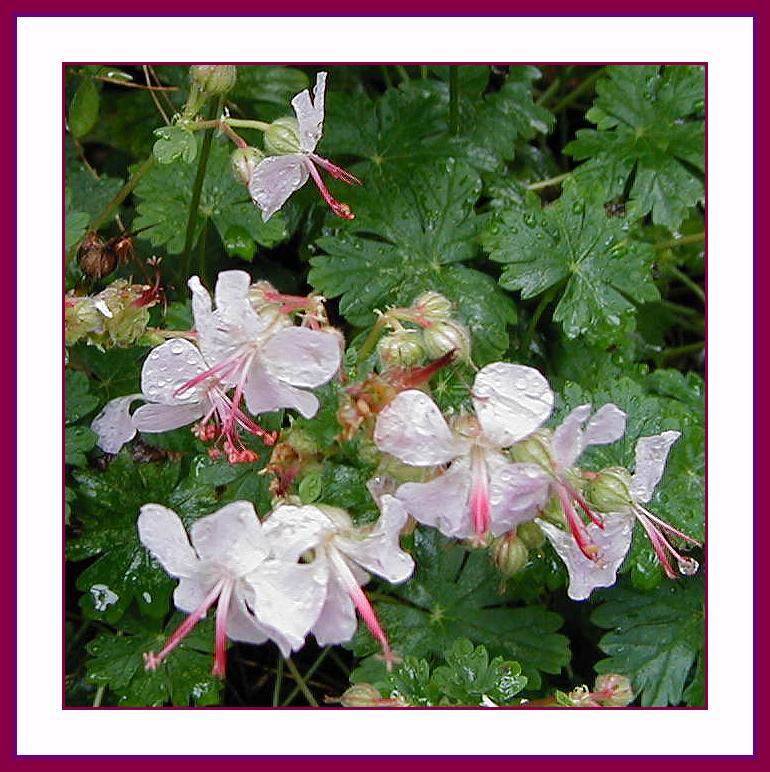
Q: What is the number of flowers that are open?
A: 8